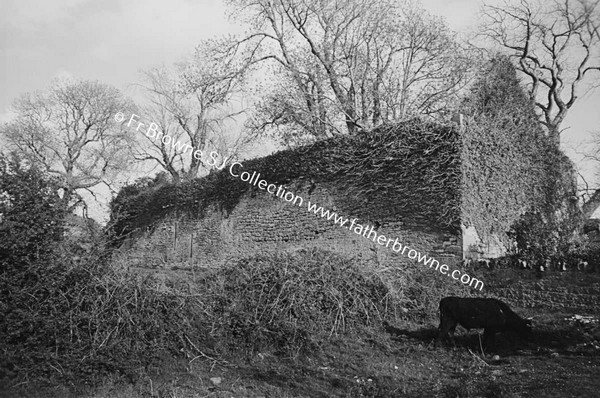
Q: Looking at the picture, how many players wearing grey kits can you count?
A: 0